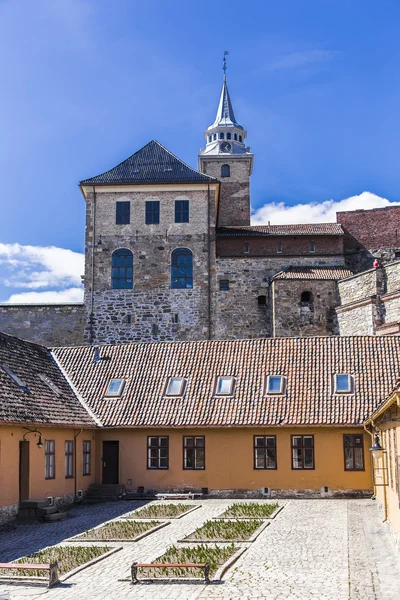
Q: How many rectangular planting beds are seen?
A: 6